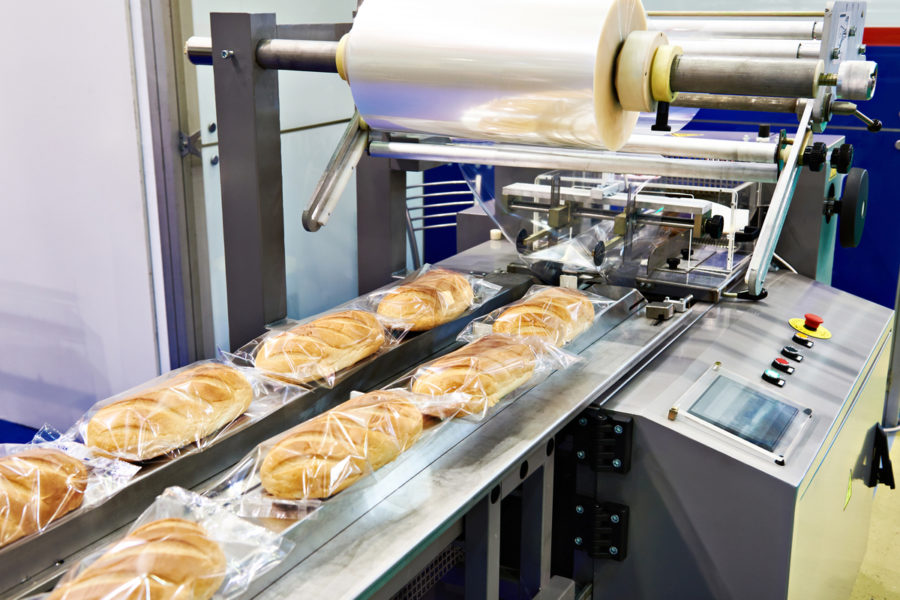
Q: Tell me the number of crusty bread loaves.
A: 8